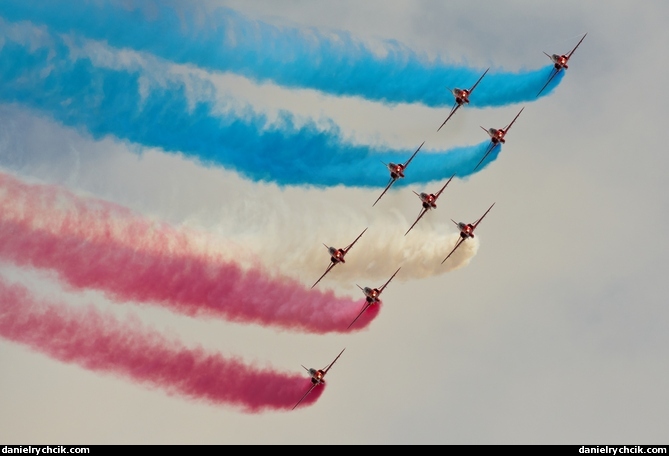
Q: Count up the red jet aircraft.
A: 9